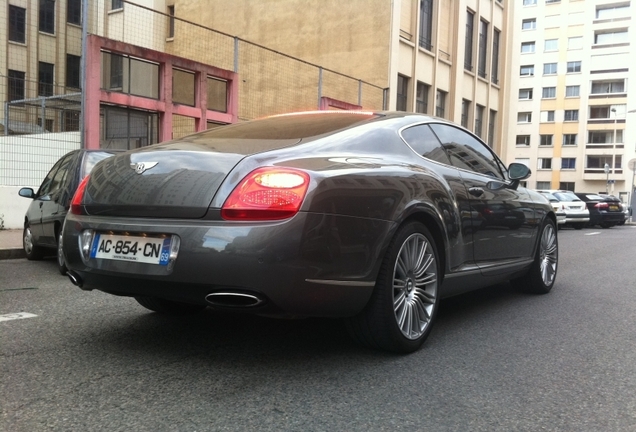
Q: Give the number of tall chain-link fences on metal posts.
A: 1